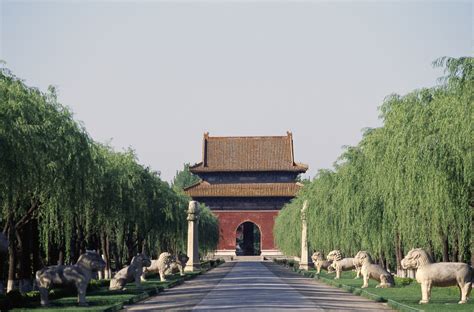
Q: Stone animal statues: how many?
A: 8